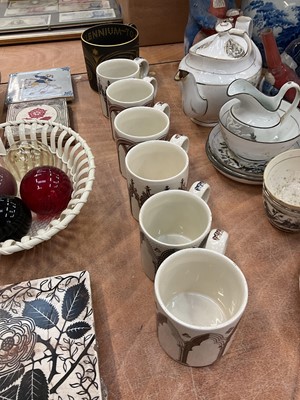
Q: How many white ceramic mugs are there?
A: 6